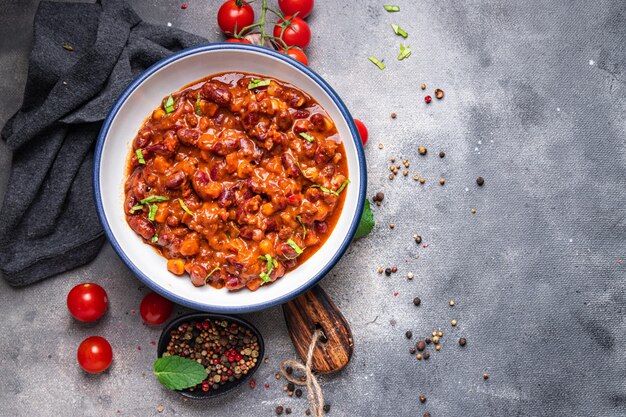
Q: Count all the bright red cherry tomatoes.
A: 9